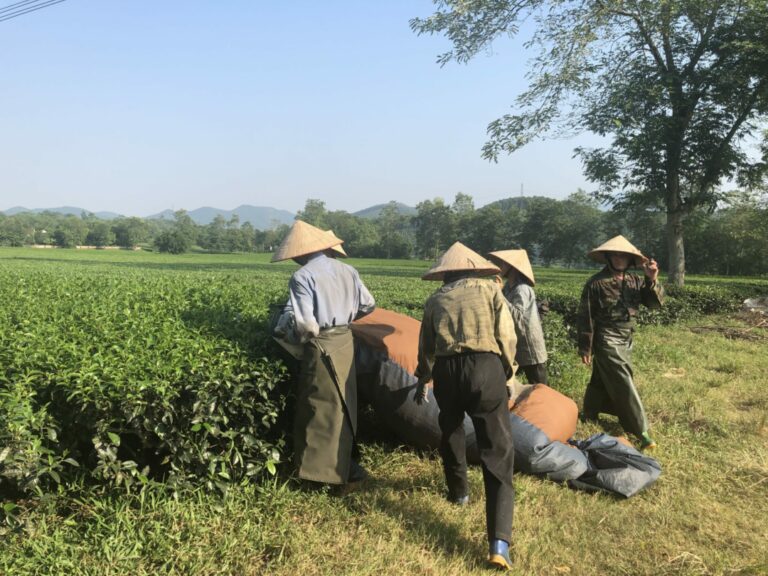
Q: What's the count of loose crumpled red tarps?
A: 0